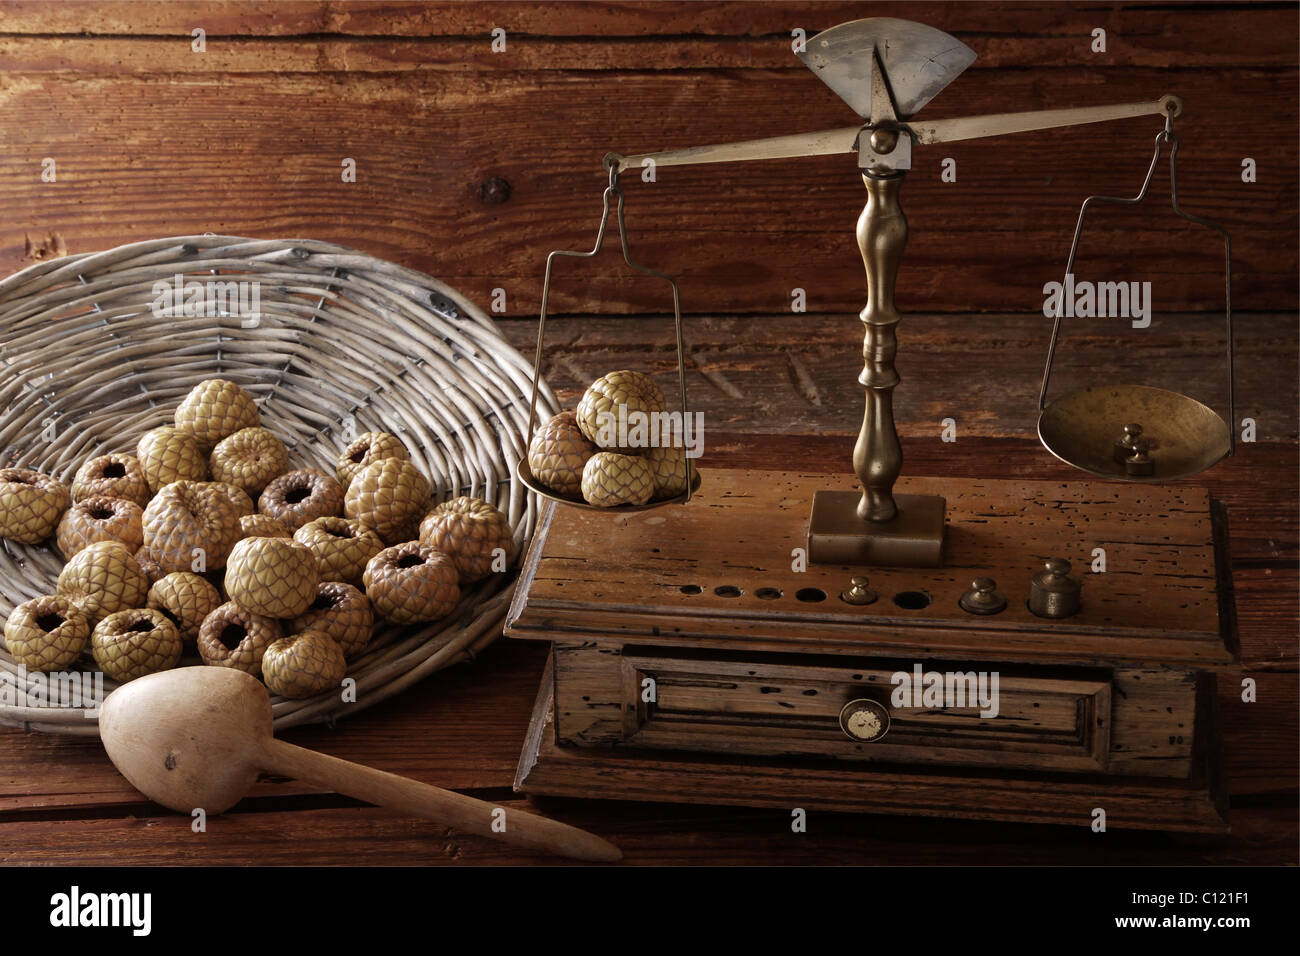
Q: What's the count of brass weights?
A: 5